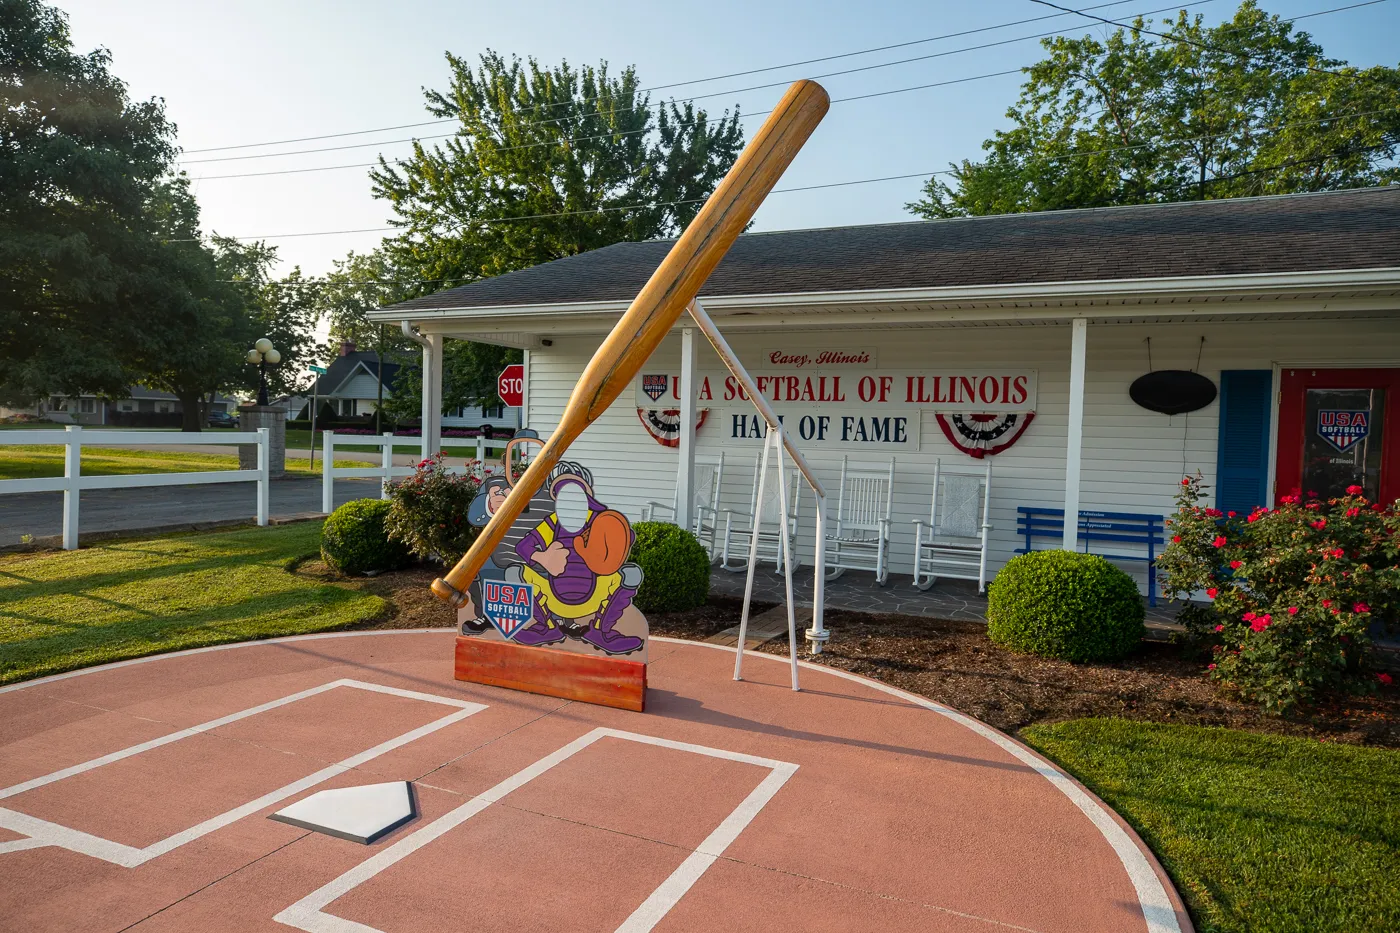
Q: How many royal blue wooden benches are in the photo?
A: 1